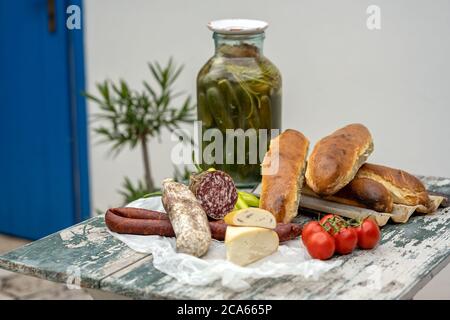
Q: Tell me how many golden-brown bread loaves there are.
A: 4